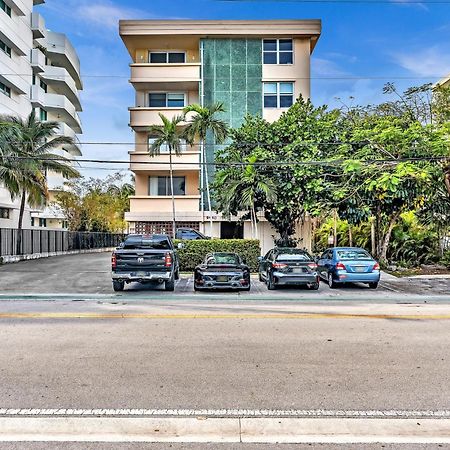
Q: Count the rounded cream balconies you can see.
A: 4